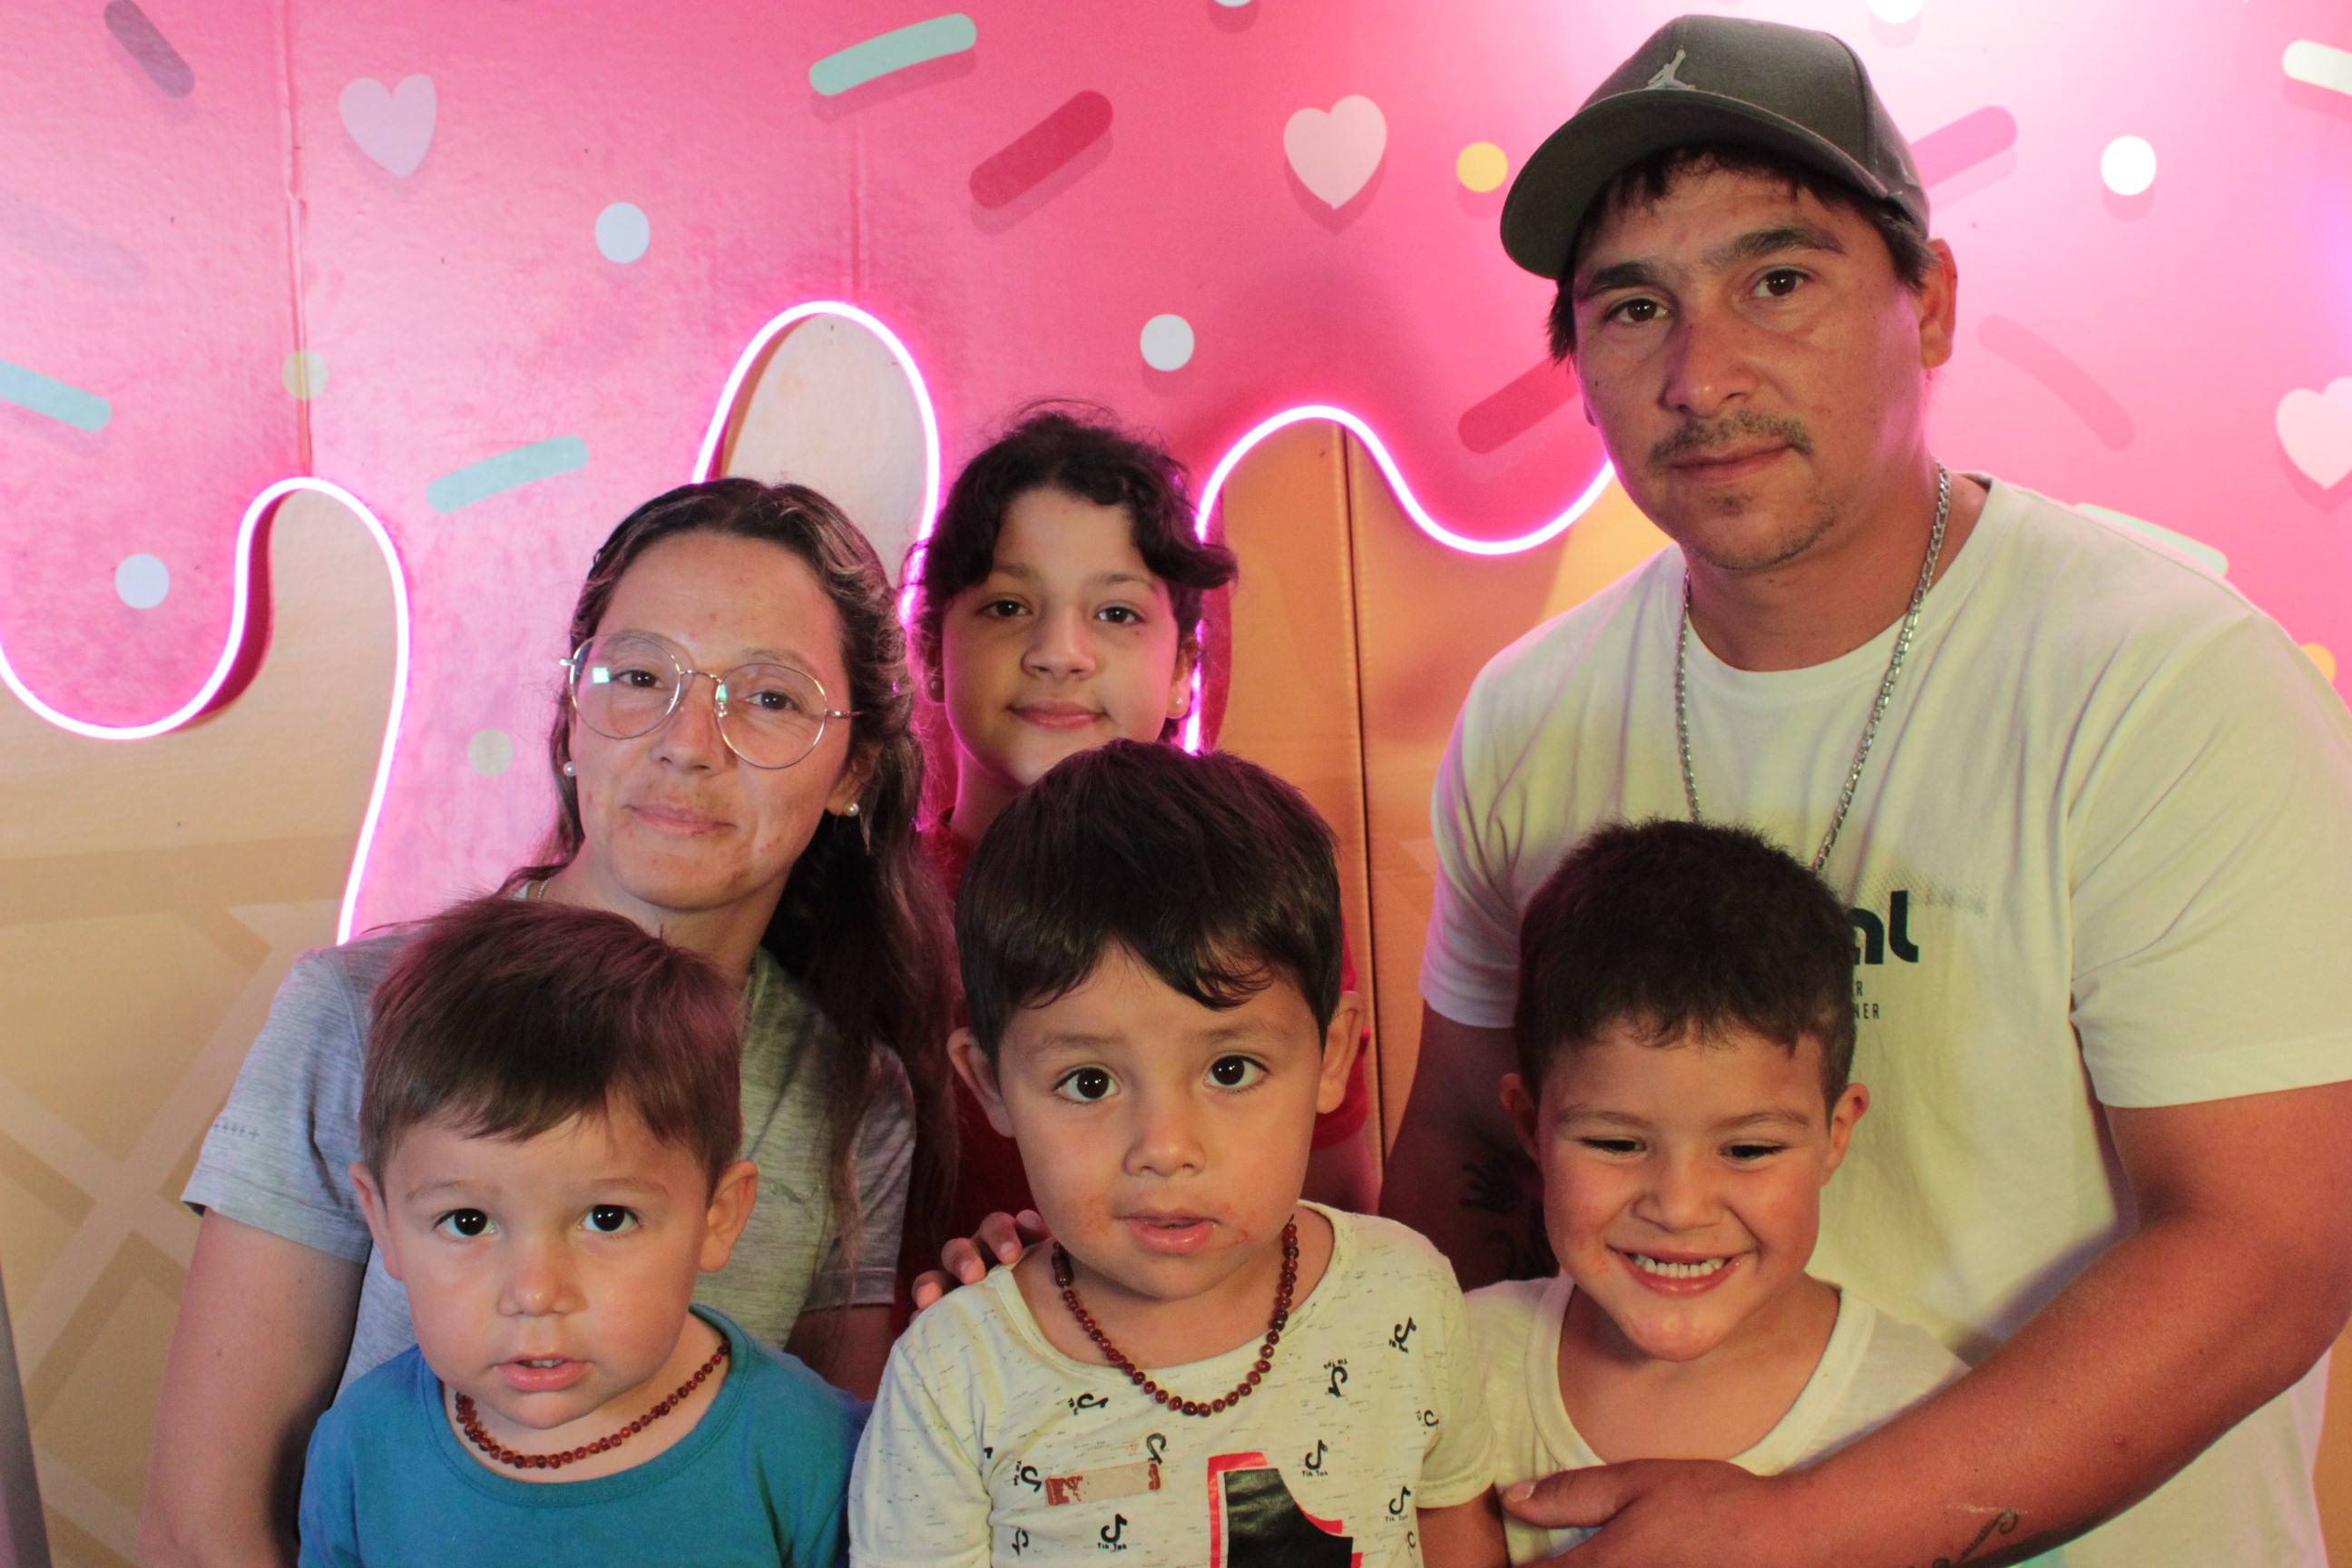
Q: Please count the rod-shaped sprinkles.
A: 11